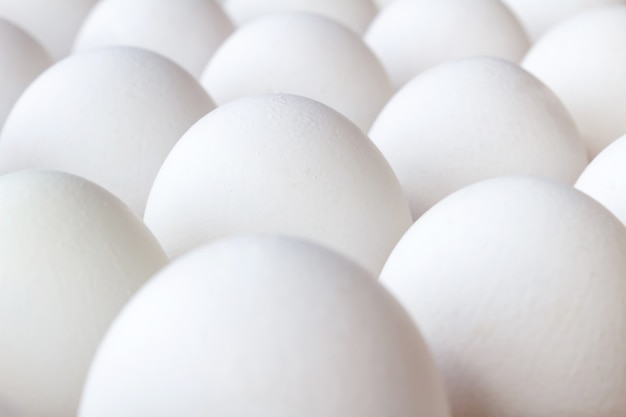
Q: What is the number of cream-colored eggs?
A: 1